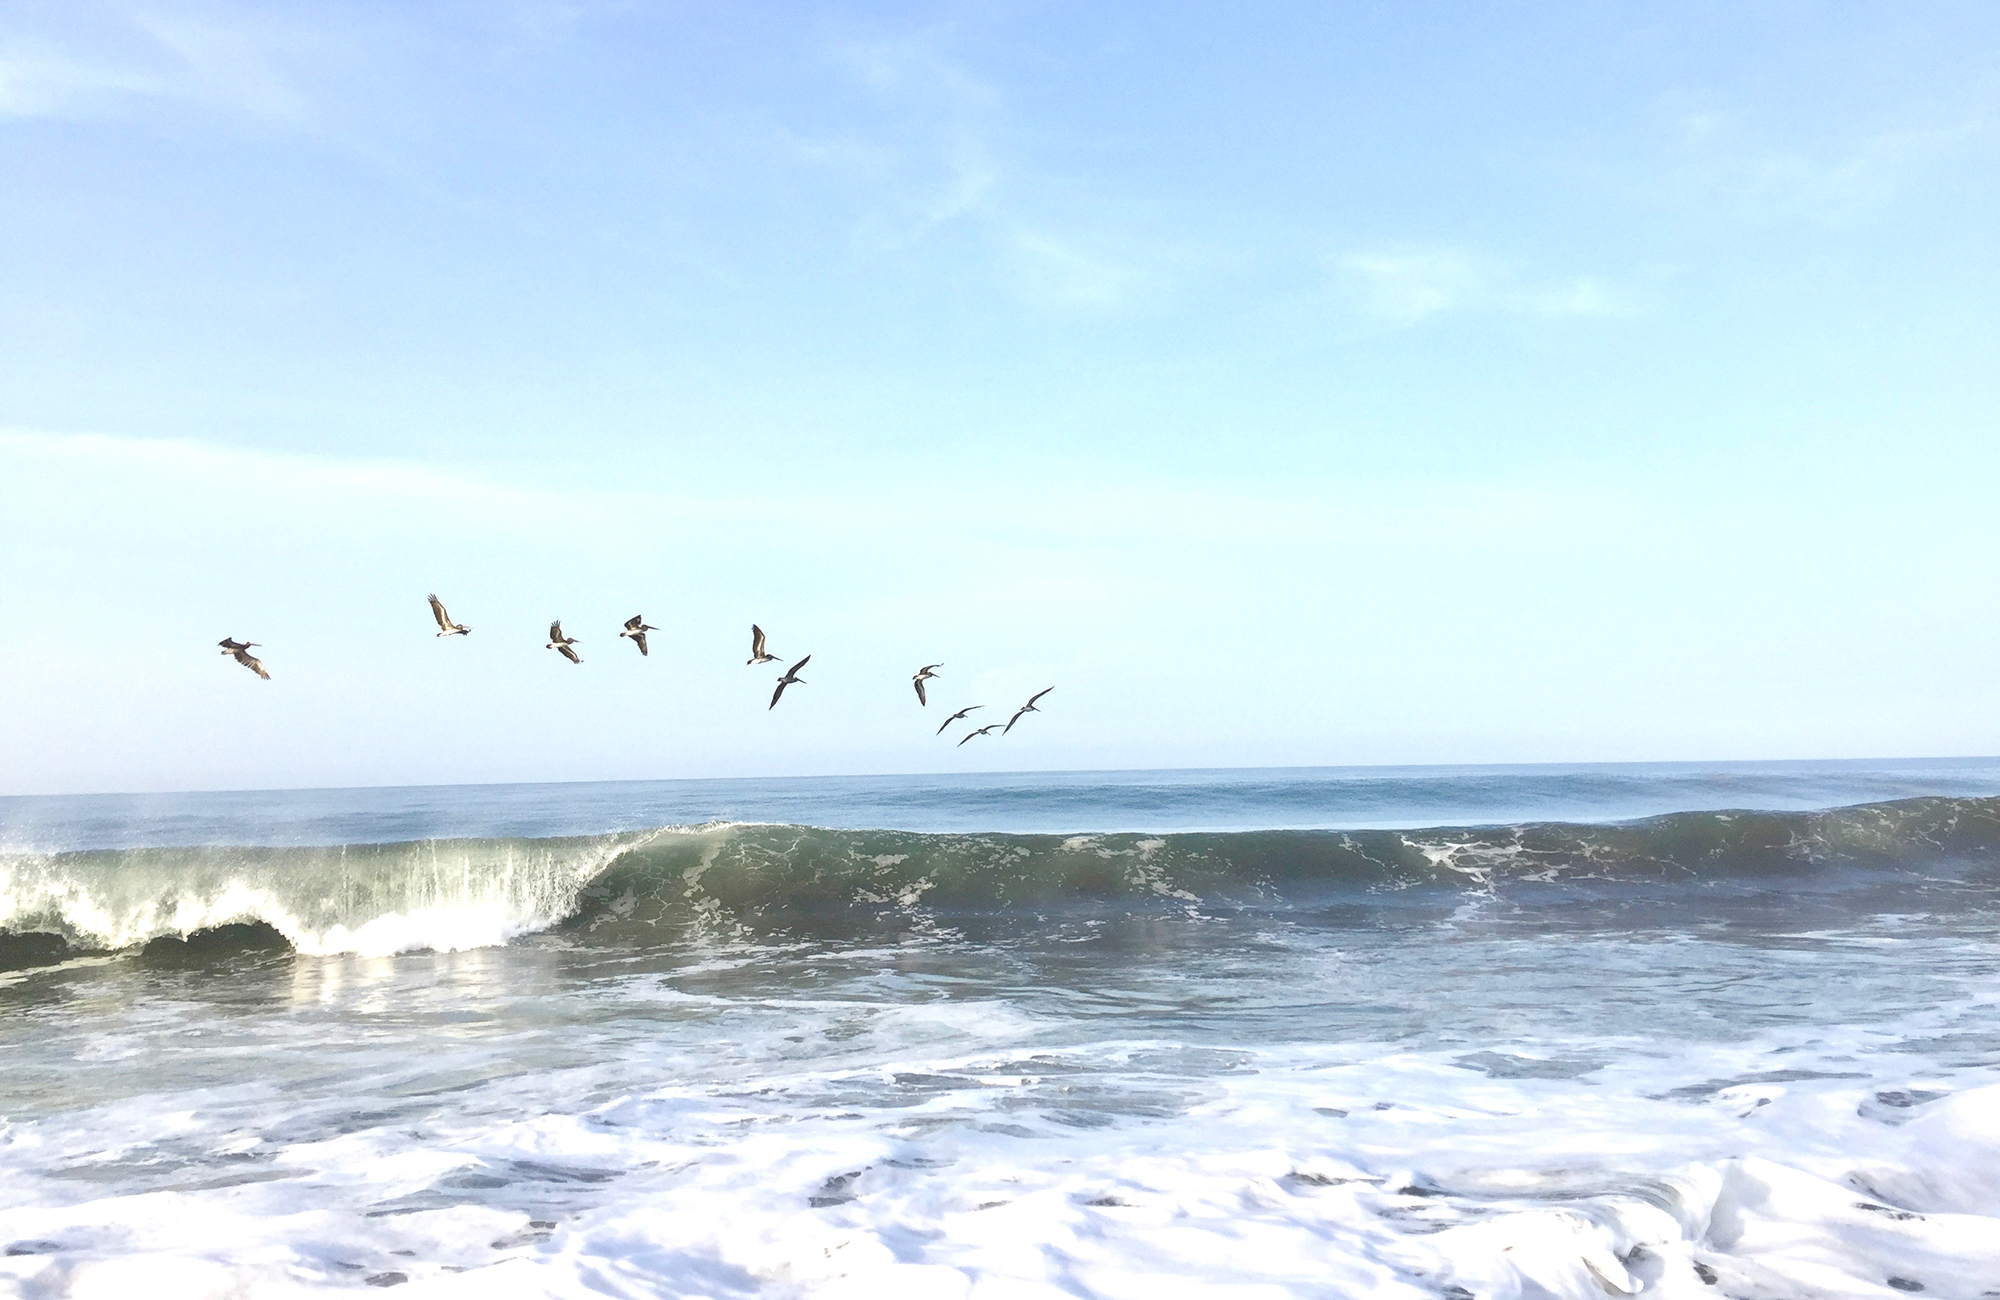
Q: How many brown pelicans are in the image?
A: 10